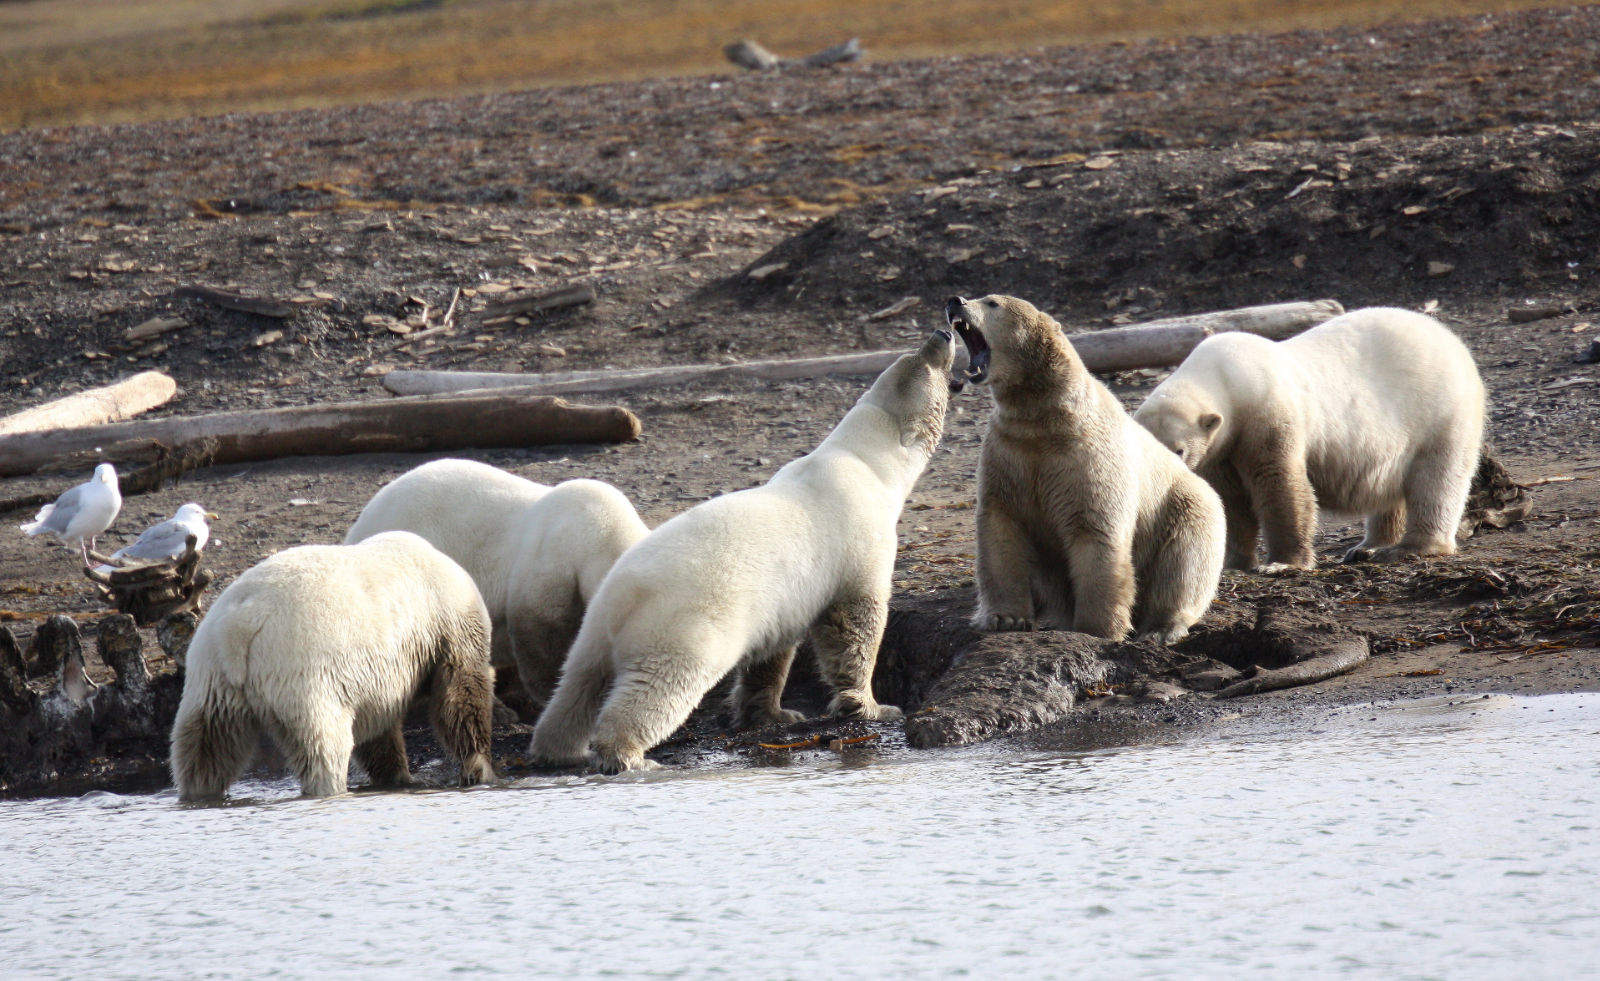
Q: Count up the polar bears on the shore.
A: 5